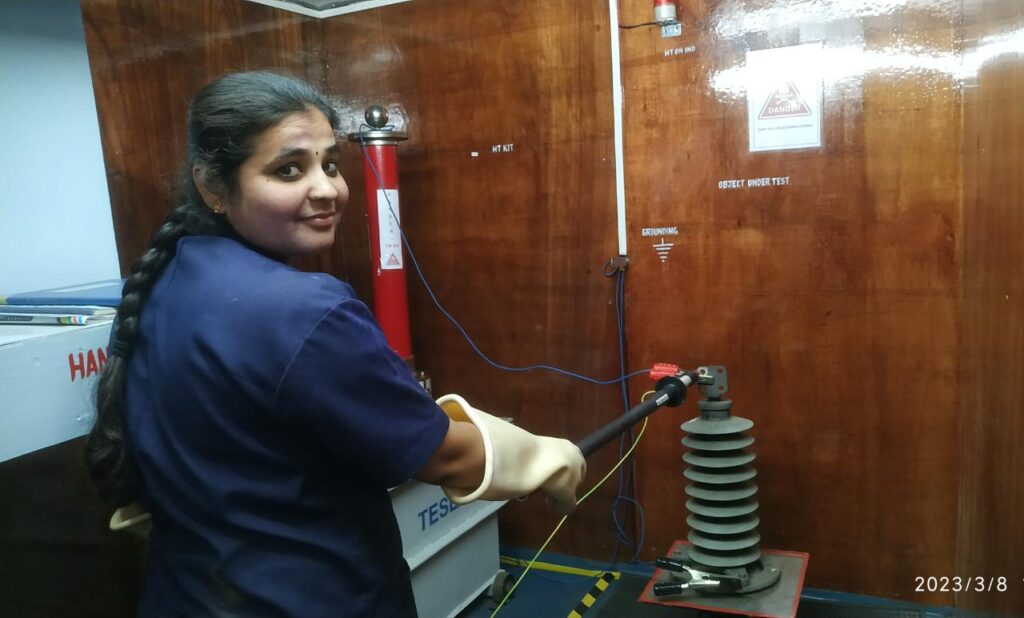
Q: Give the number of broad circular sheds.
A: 9